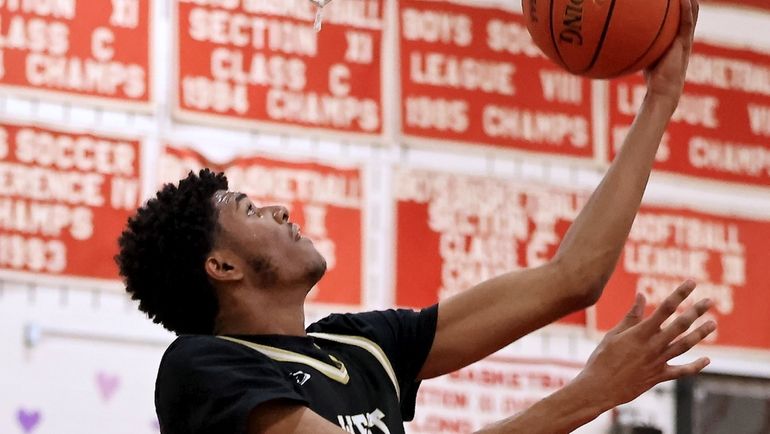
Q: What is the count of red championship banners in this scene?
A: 8